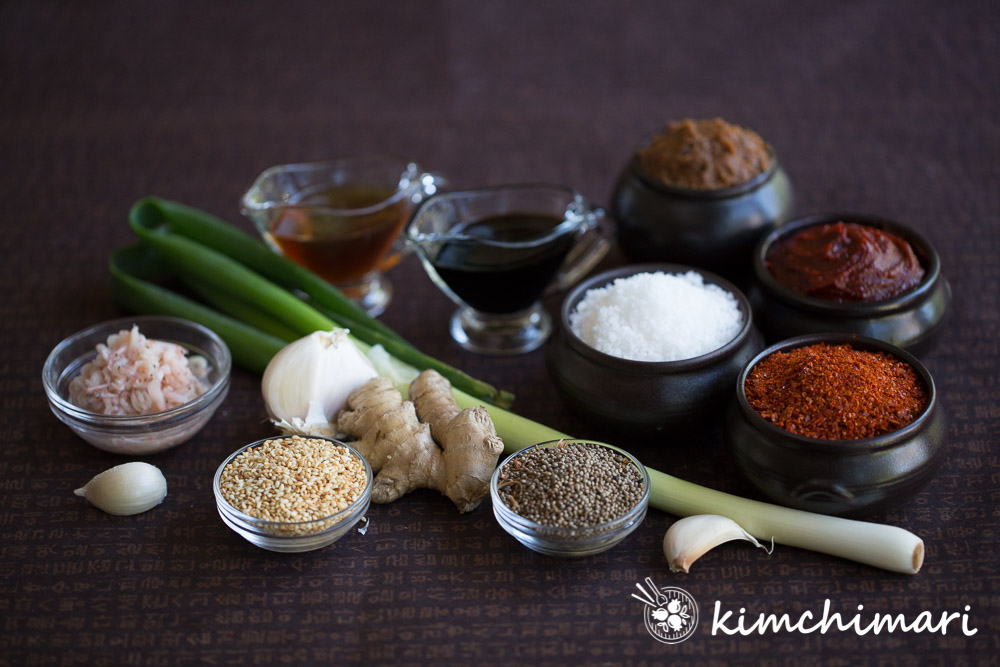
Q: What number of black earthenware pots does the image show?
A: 4